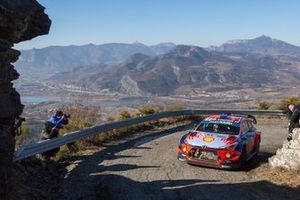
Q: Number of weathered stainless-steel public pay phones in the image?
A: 0